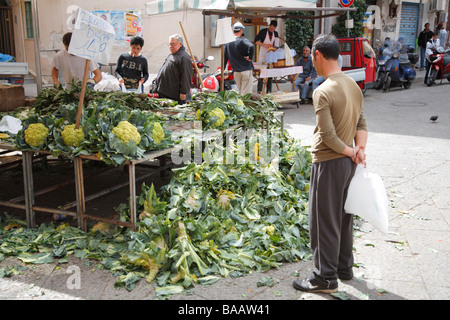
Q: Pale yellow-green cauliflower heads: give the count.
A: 6